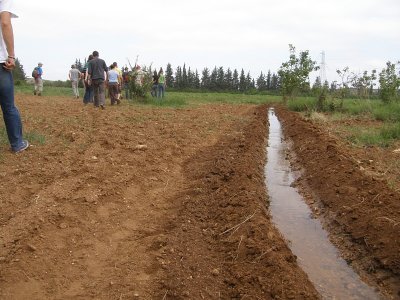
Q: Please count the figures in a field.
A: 11